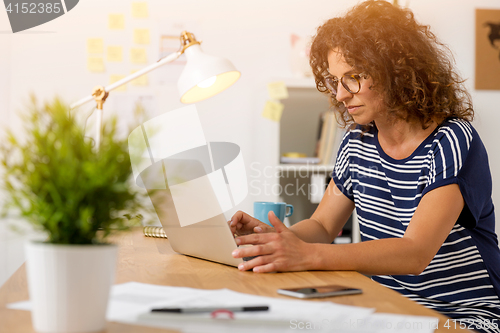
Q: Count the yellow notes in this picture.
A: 11